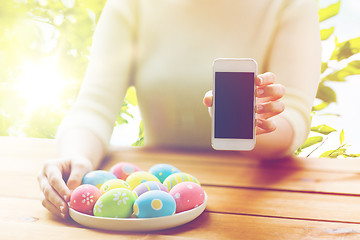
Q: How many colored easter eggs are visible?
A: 11